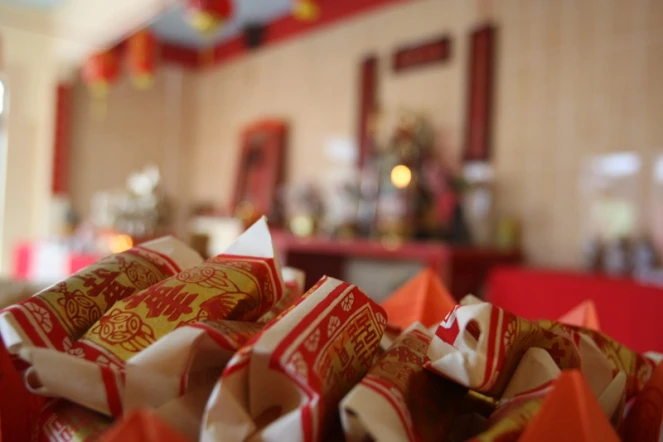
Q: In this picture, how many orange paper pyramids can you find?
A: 4